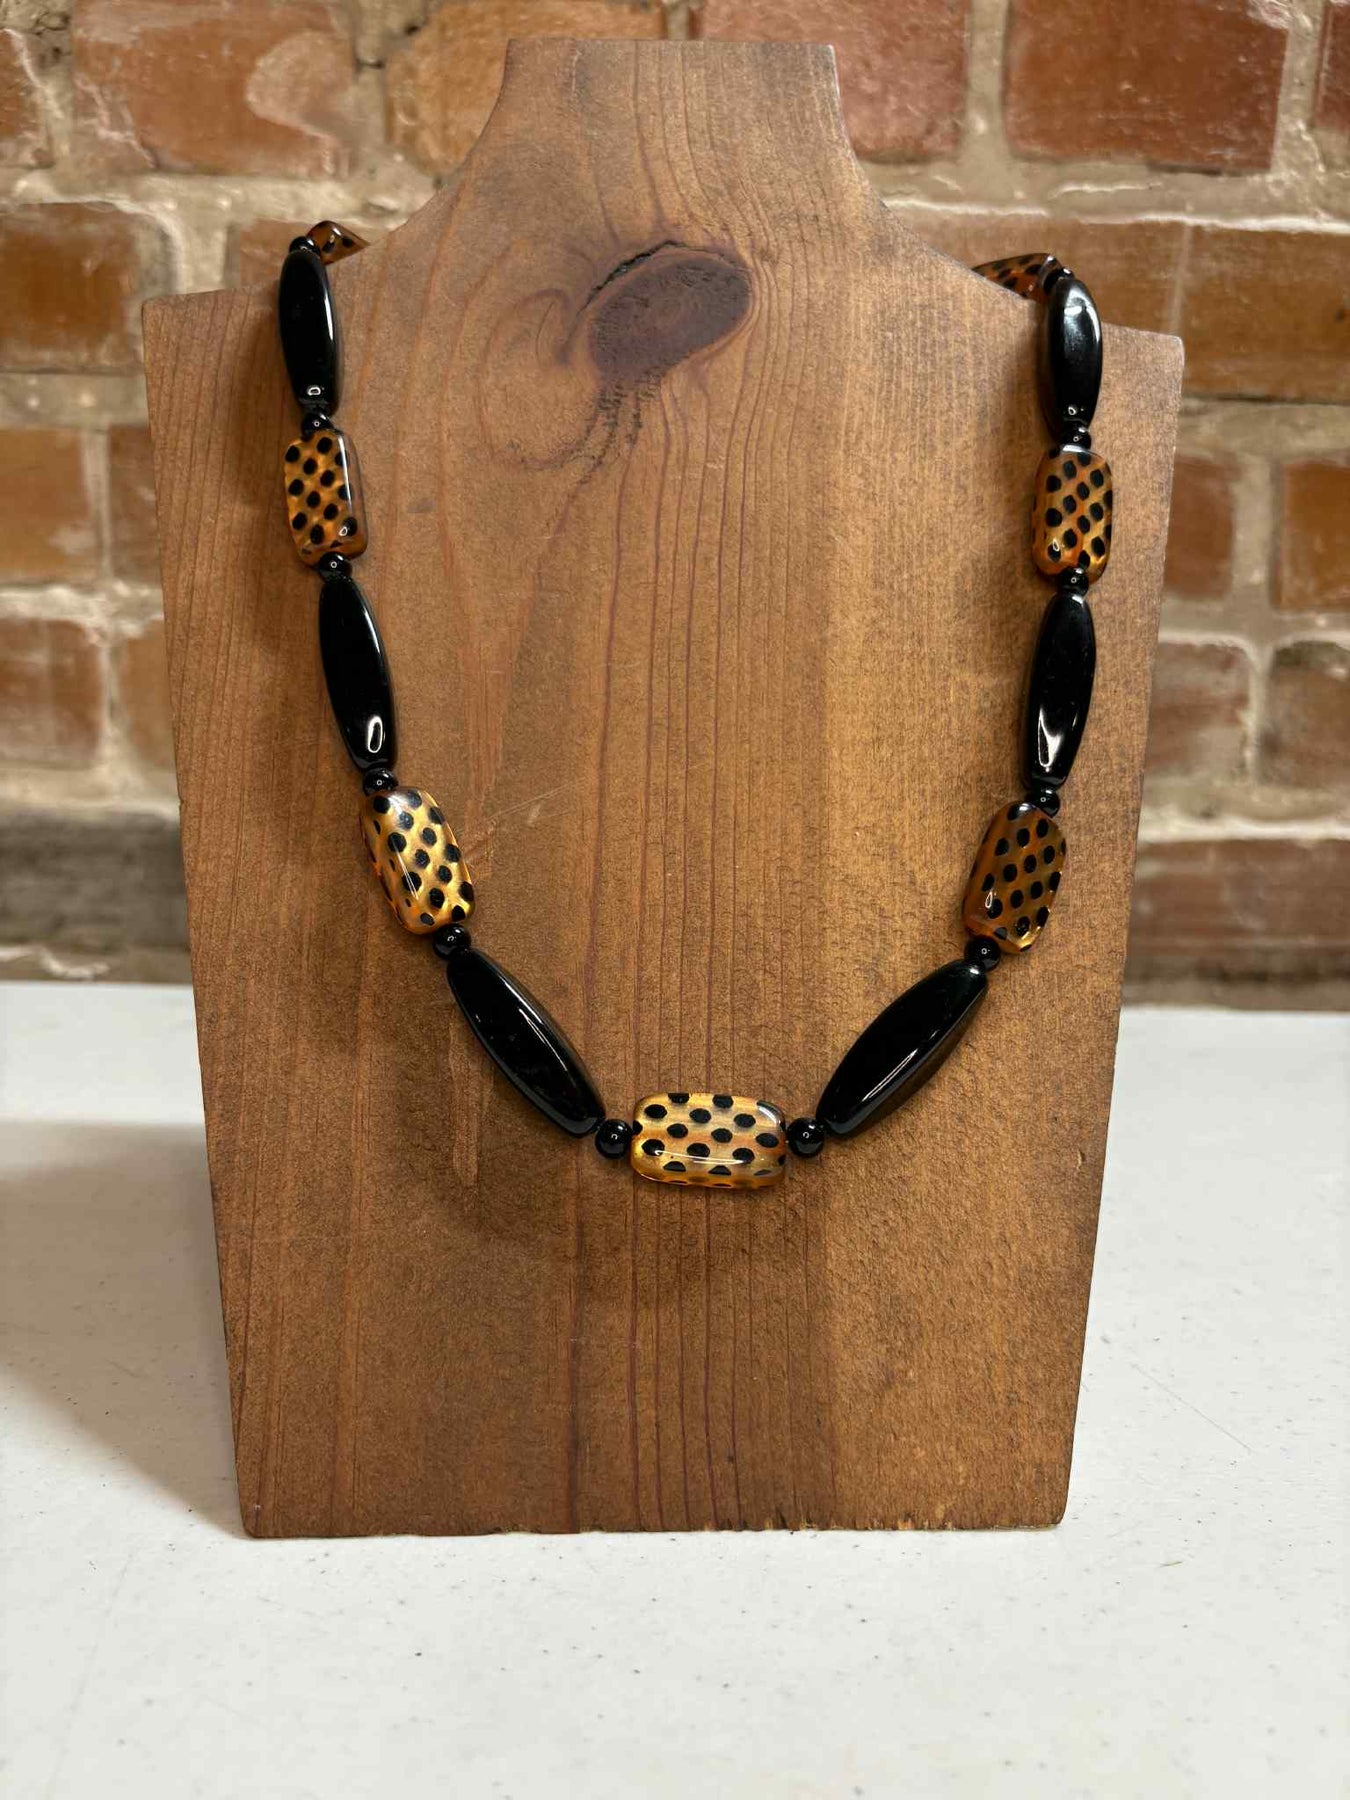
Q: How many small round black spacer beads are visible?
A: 12